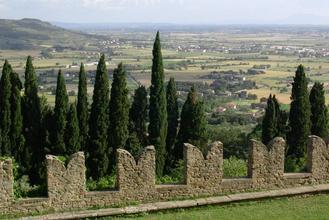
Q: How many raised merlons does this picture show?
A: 6